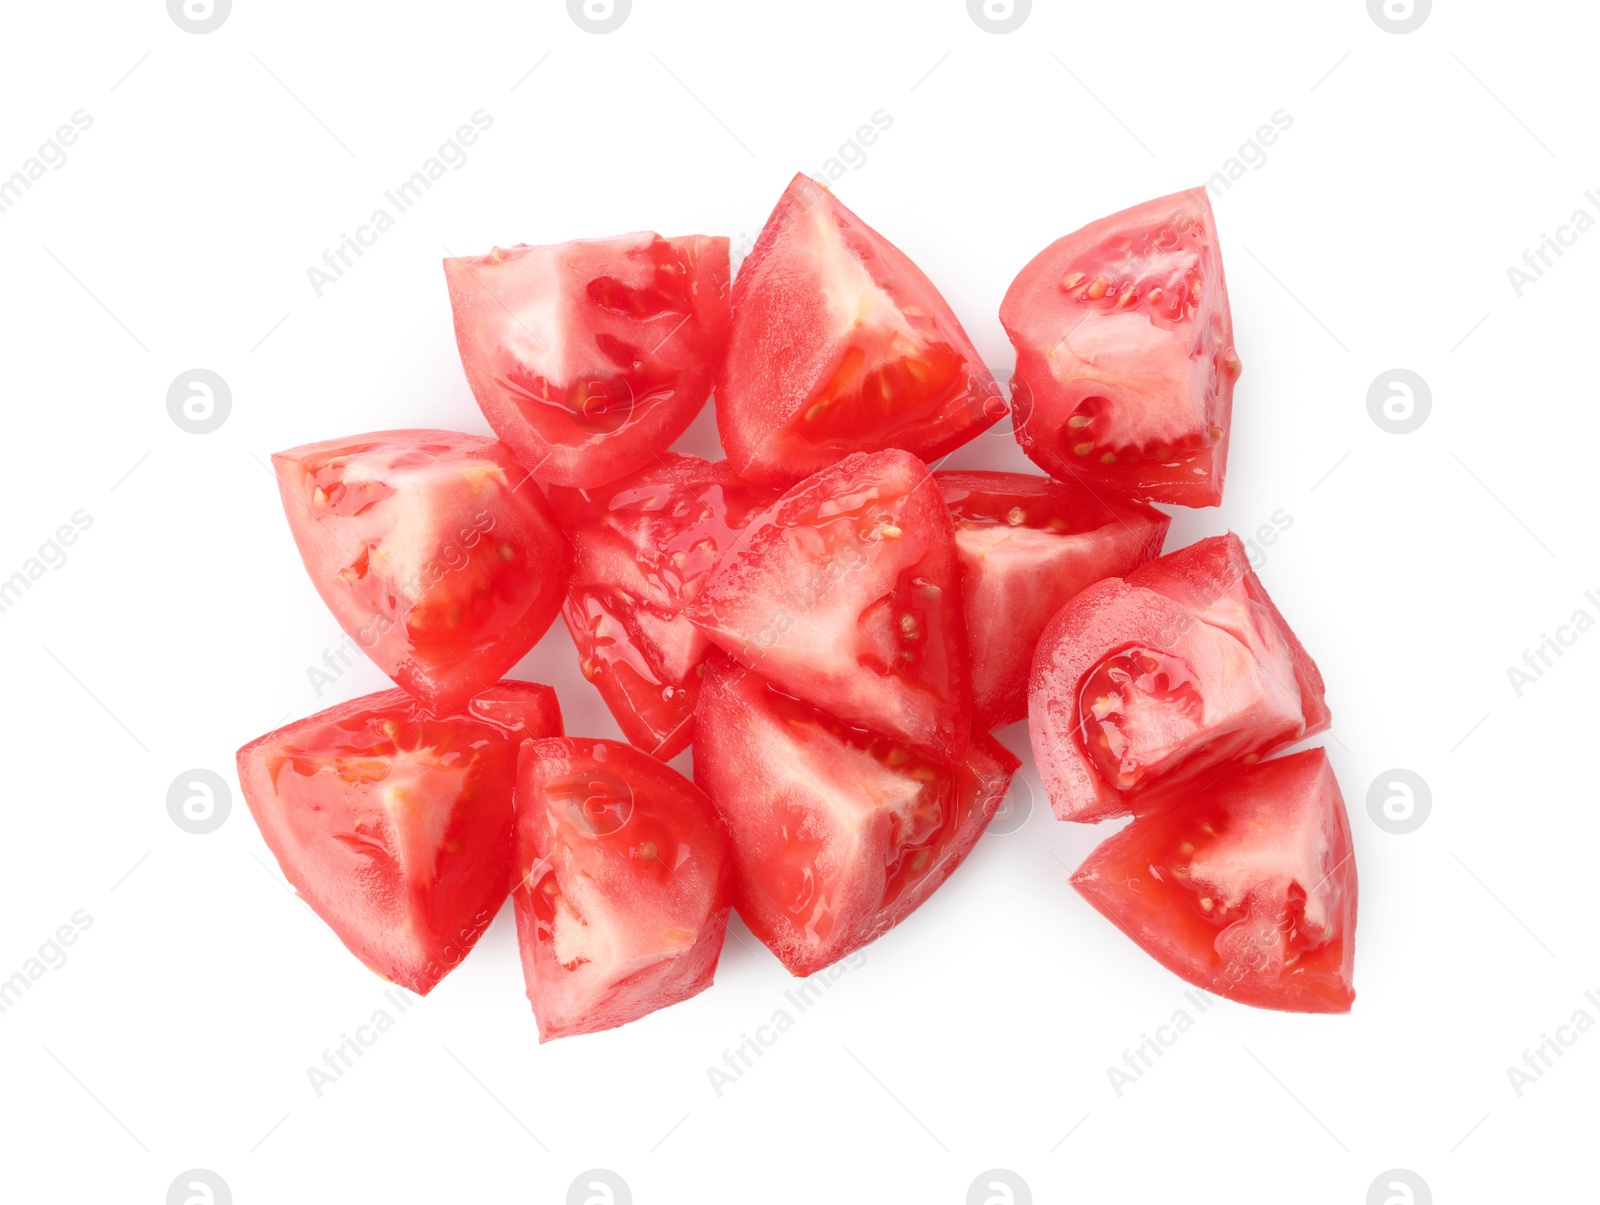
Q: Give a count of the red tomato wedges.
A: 12